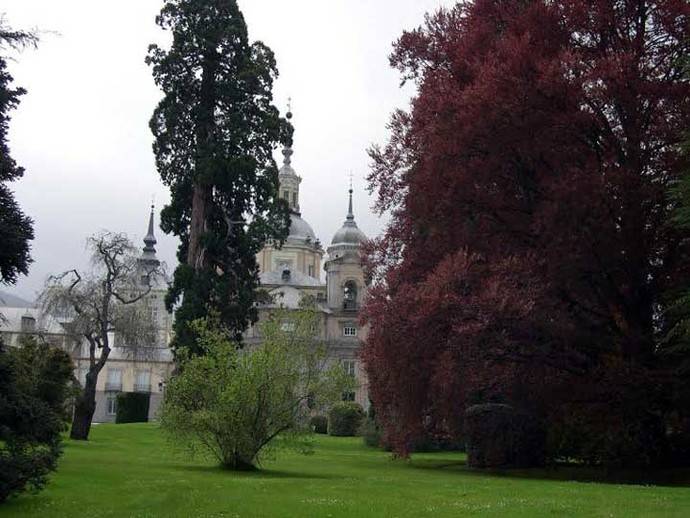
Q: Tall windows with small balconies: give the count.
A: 2